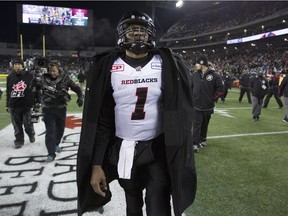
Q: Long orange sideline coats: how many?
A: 0